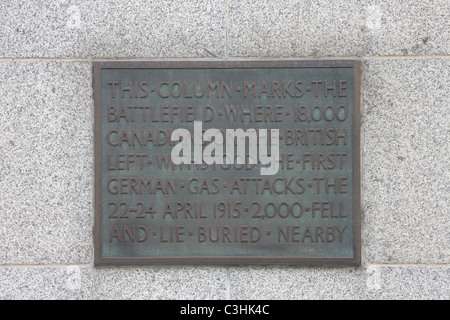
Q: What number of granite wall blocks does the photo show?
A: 6